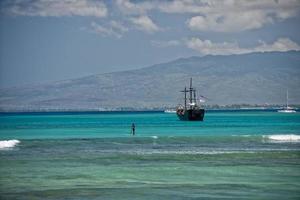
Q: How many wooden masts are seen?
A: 3